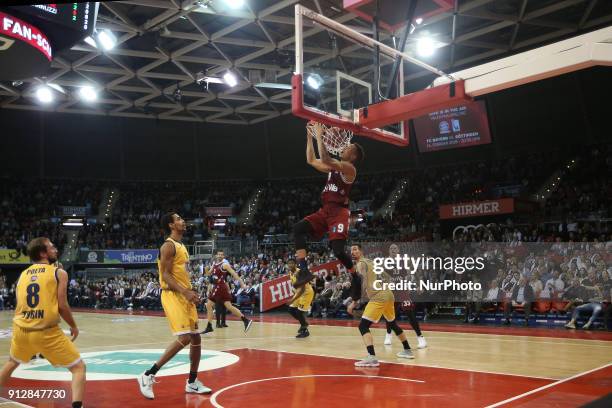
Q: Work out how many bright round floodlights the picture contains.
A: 7